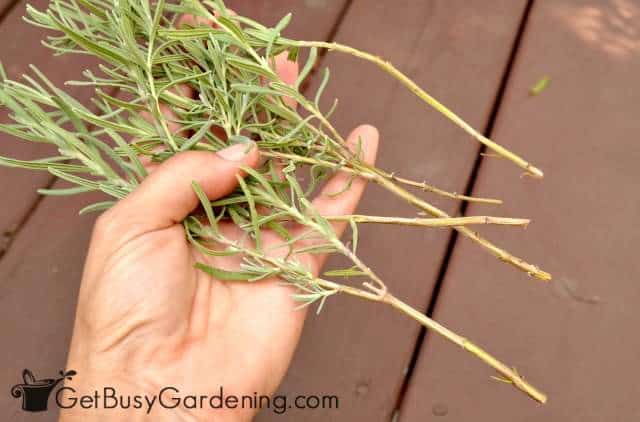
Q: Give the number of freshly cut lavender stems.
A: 5